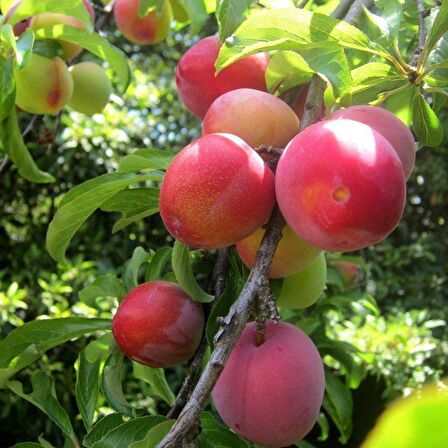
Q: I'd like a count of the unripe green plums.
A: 3